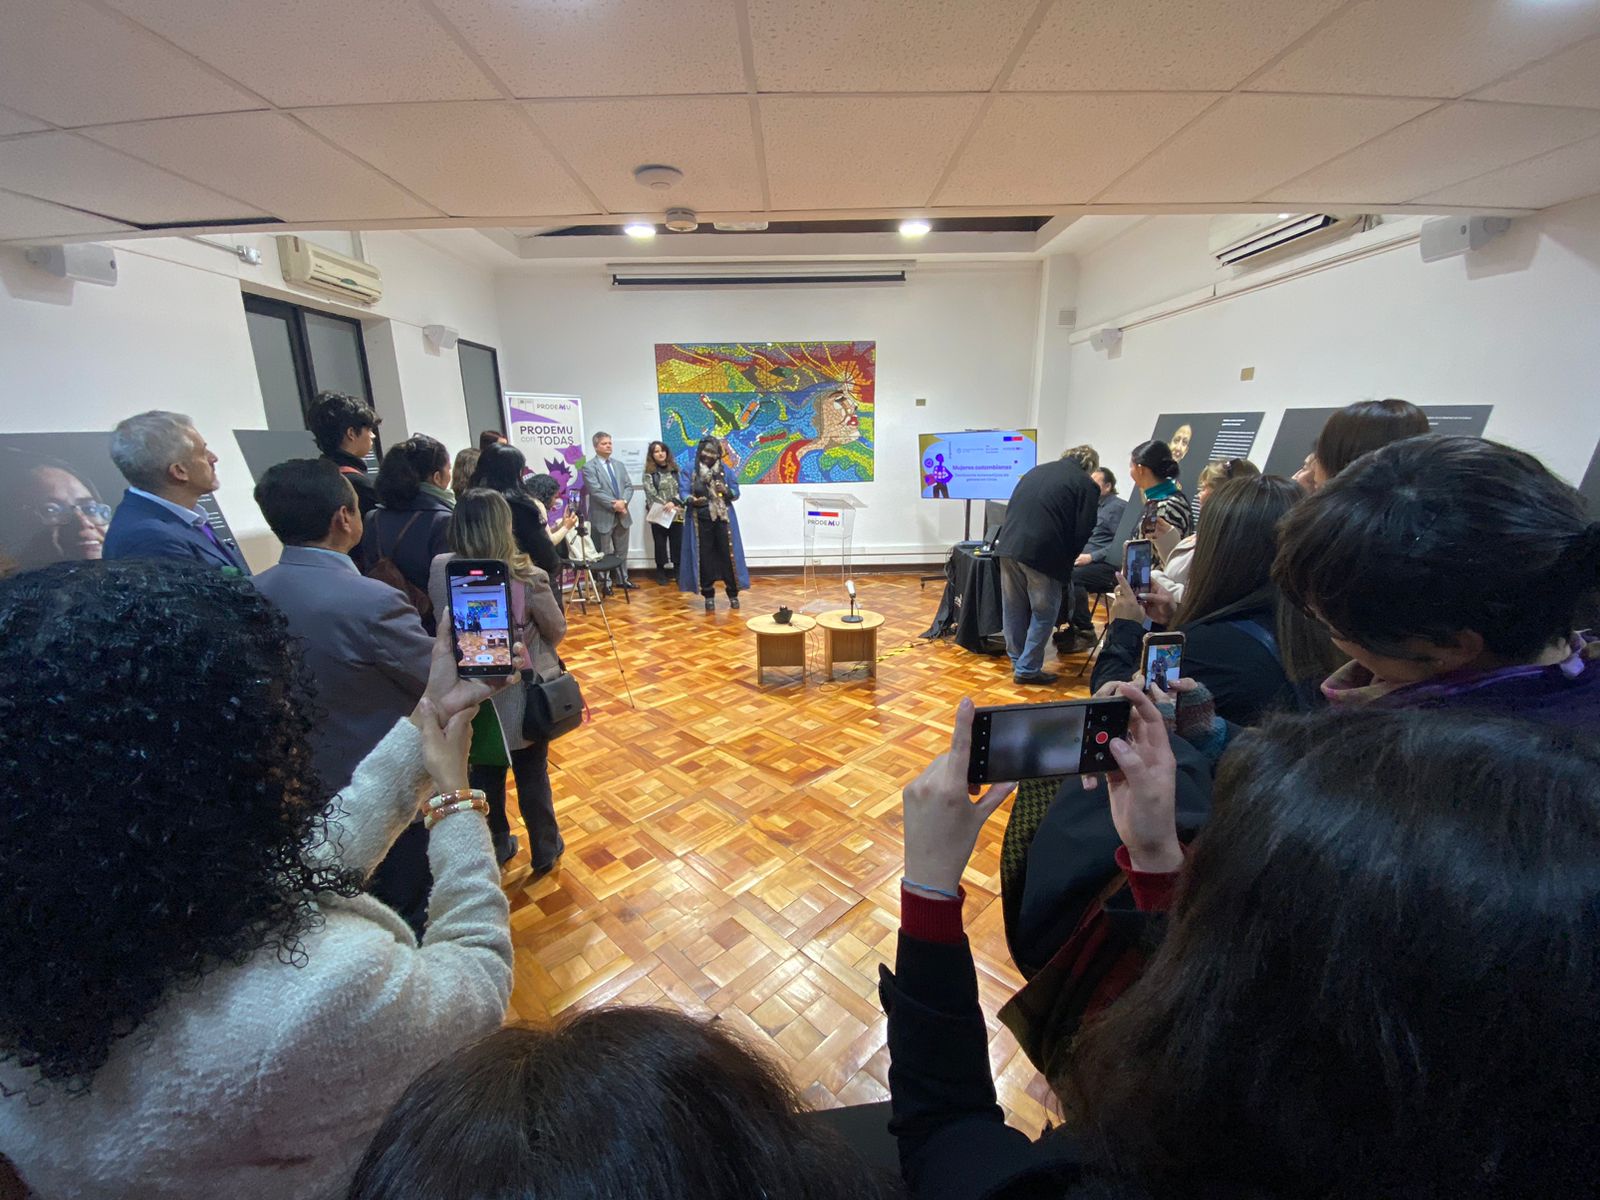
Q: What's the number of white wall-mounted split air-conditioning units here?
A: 2